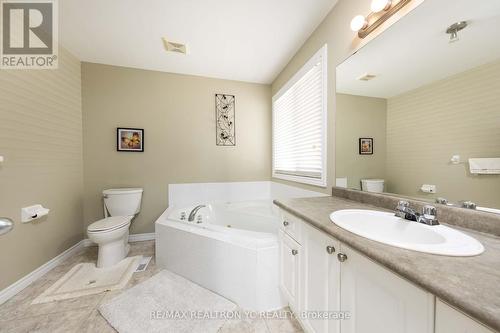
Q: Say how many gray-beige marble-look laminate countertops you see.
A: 1